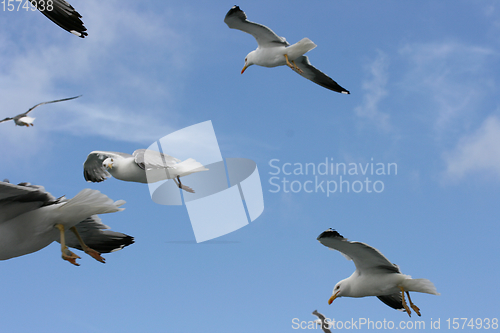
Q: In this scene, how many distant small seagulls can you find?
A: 2